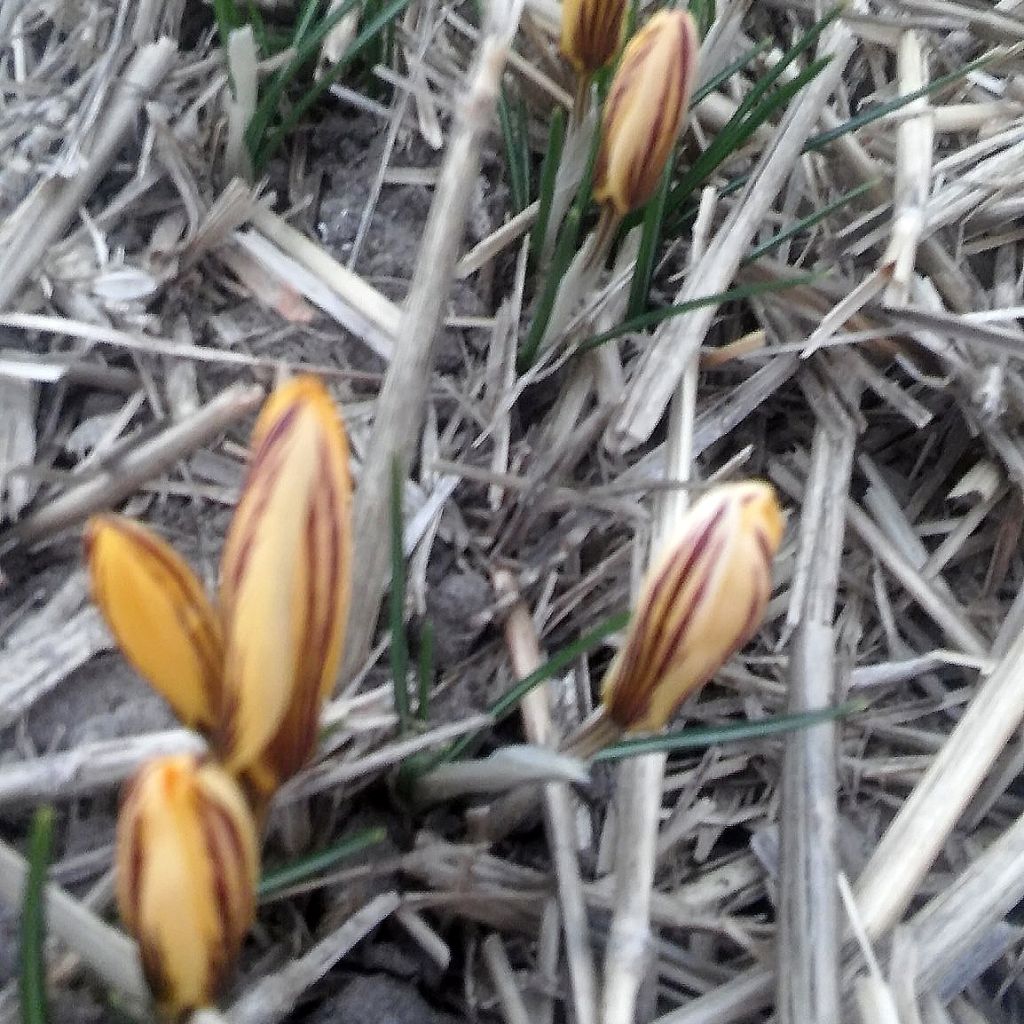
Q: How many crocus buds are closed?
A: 6